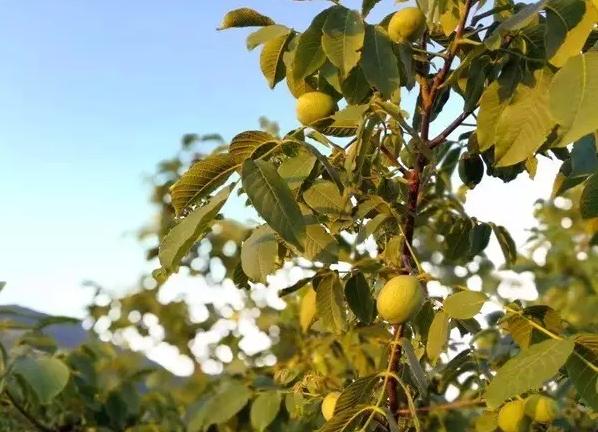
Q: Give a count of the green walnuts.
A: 6